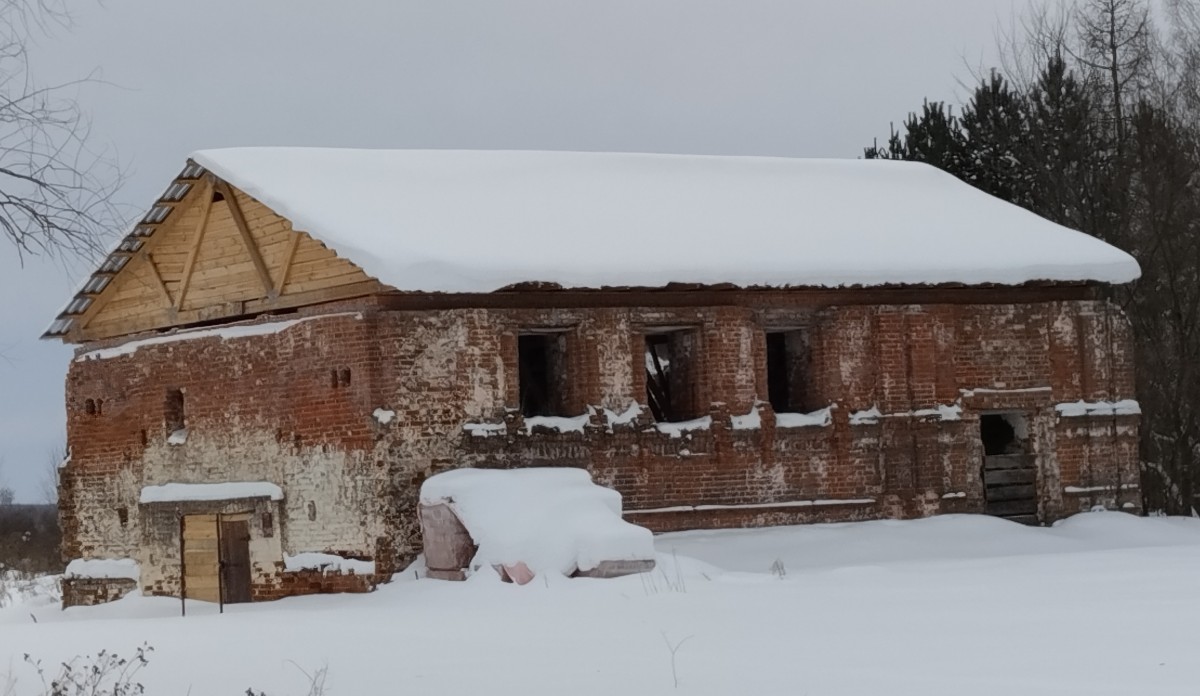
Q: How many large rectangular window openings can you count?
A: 3